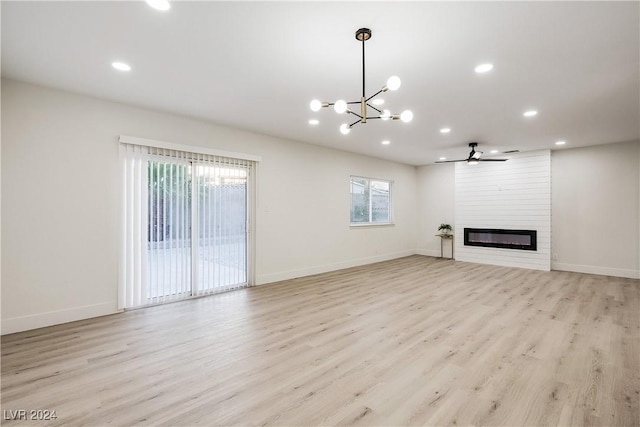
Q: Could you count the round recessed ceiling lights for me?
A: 11